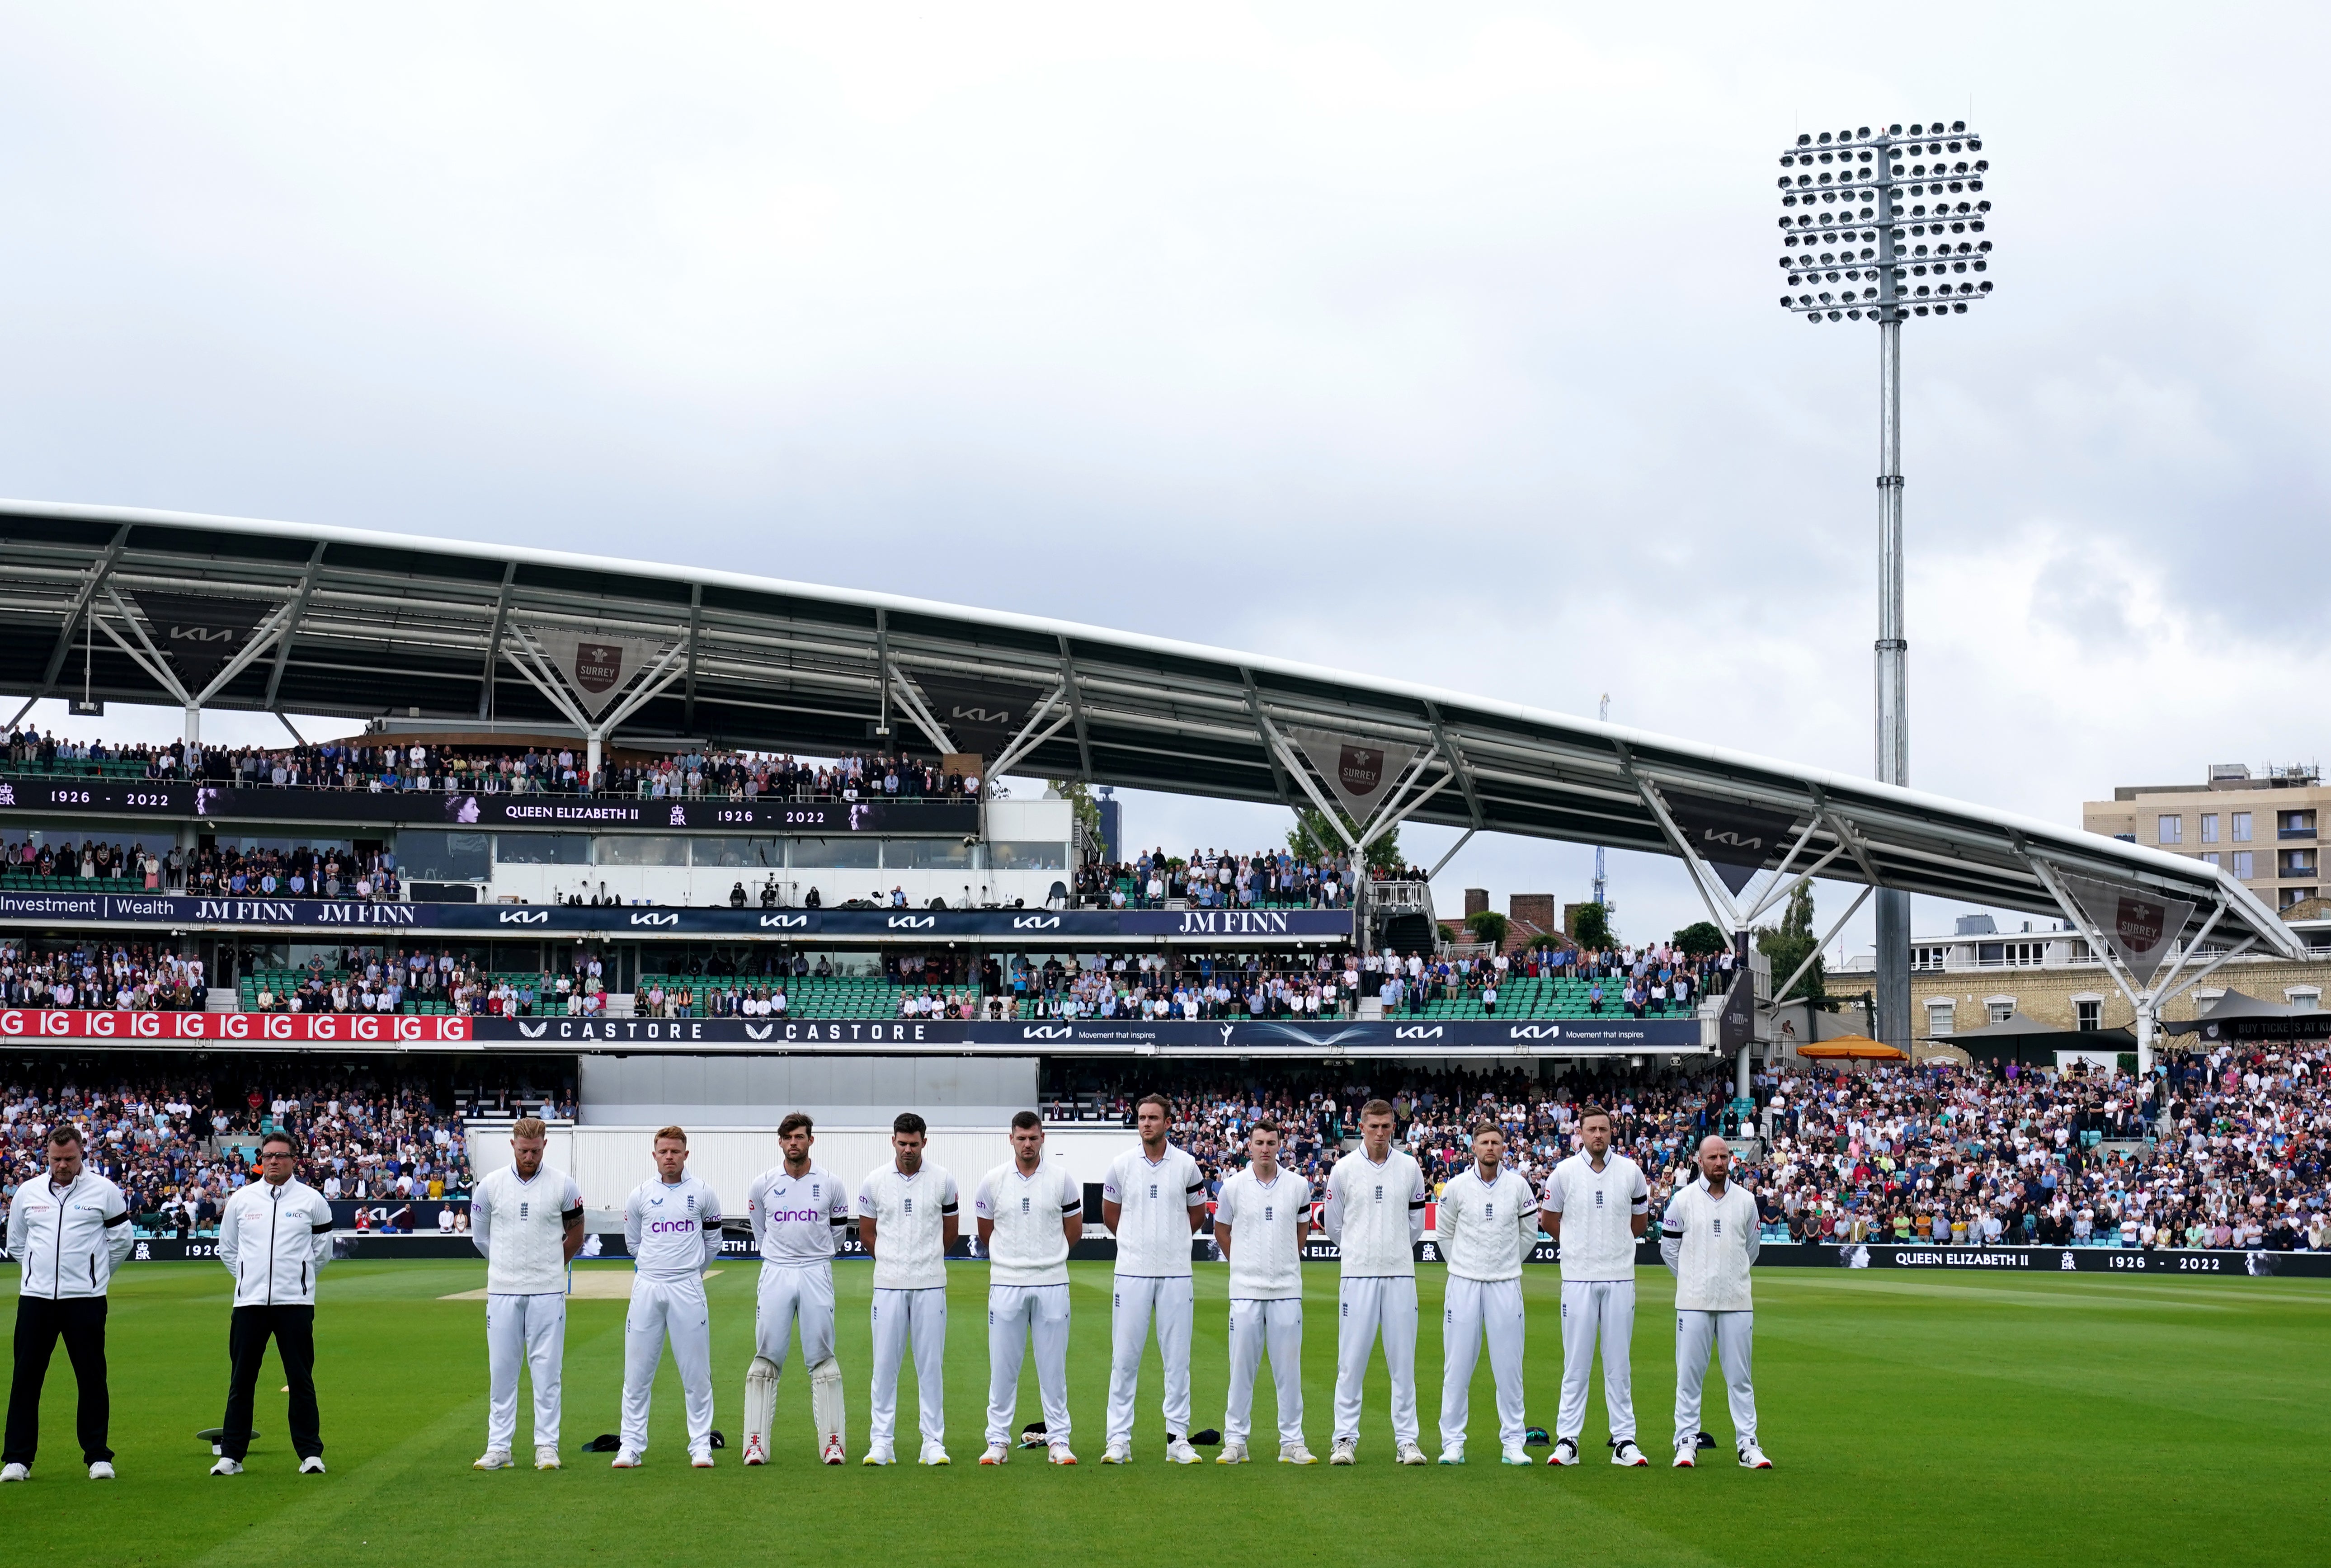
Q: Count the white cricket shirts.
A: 11